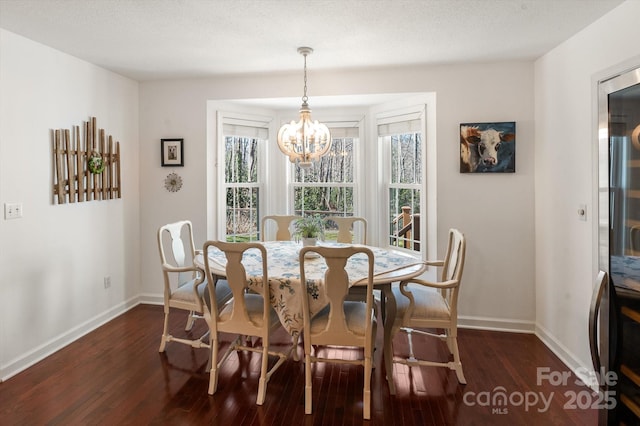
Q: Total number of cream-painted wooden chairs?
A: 6